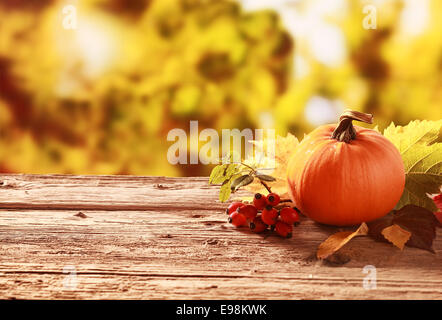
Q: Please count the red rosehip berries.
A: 9